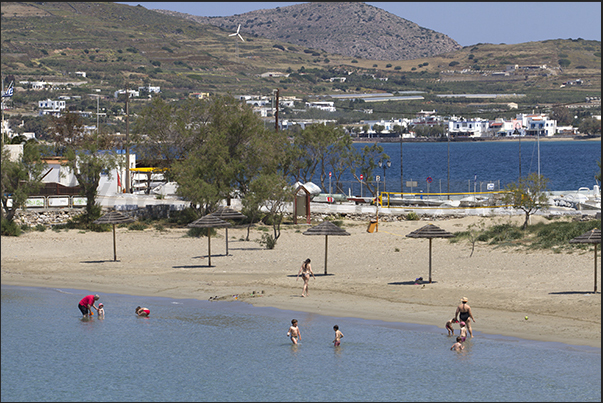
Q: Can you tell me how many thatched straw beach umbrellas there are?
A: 6